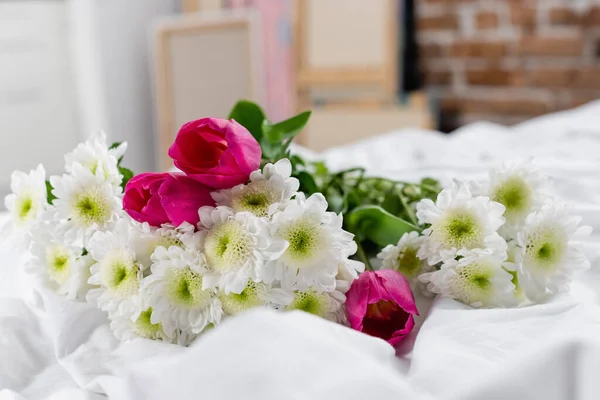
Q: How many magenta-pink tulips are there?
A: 3